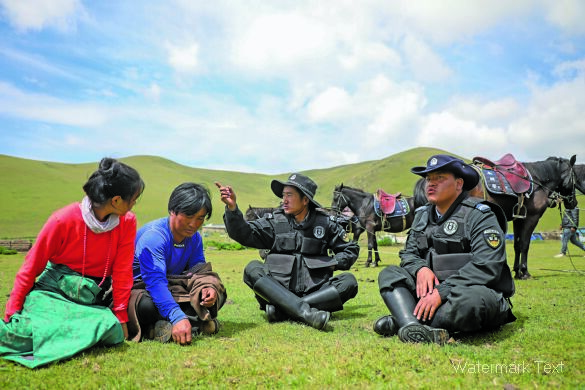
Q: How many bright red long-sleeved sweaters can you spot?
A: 1